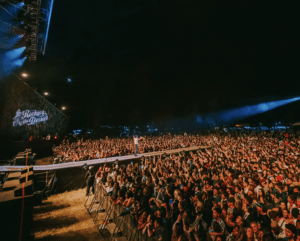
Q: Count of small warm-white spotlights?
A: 3